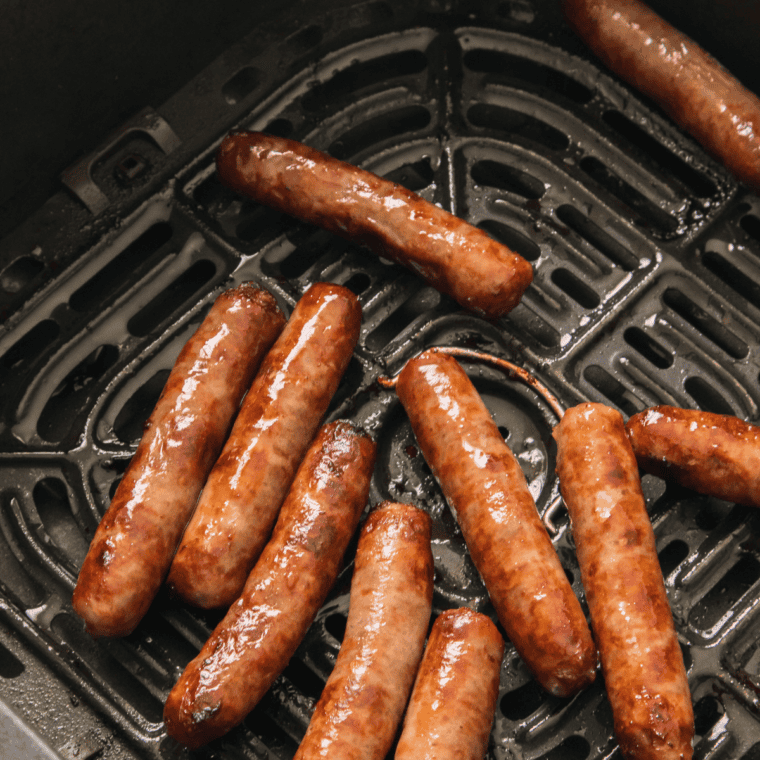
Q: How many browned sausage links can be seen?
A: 10